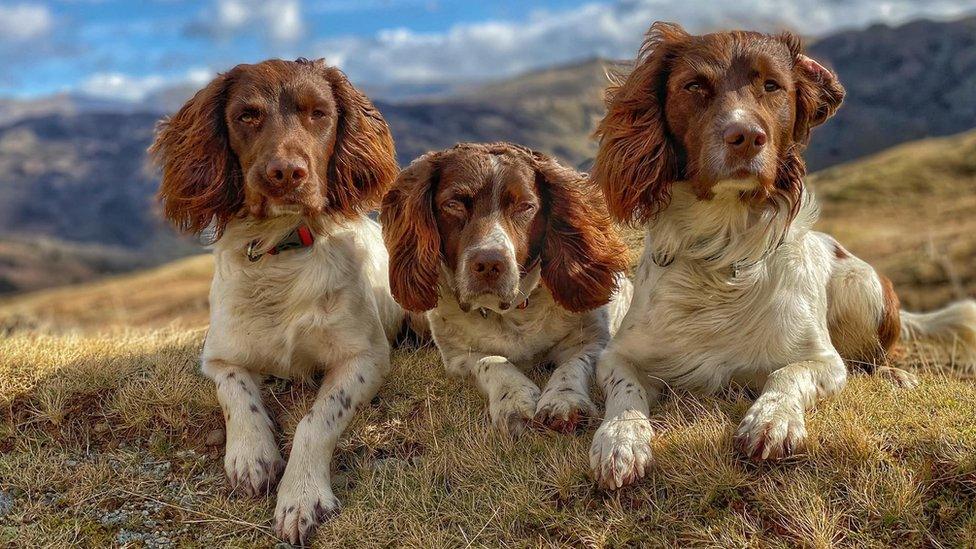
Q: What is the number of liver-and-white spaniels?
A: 3